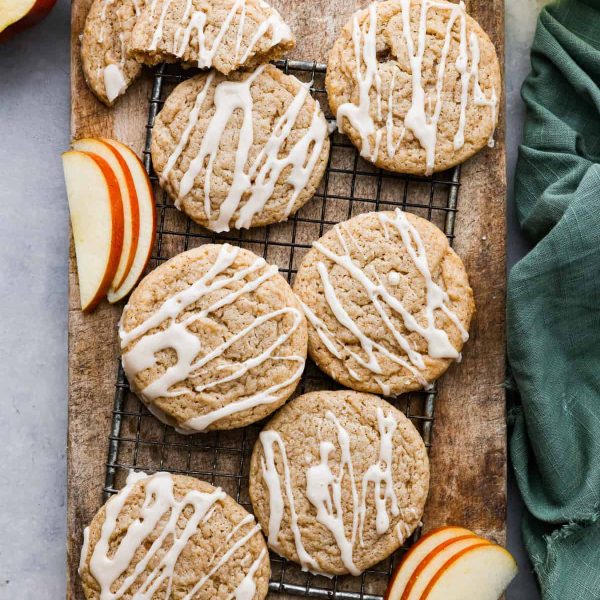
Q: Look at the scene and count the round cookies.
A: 6